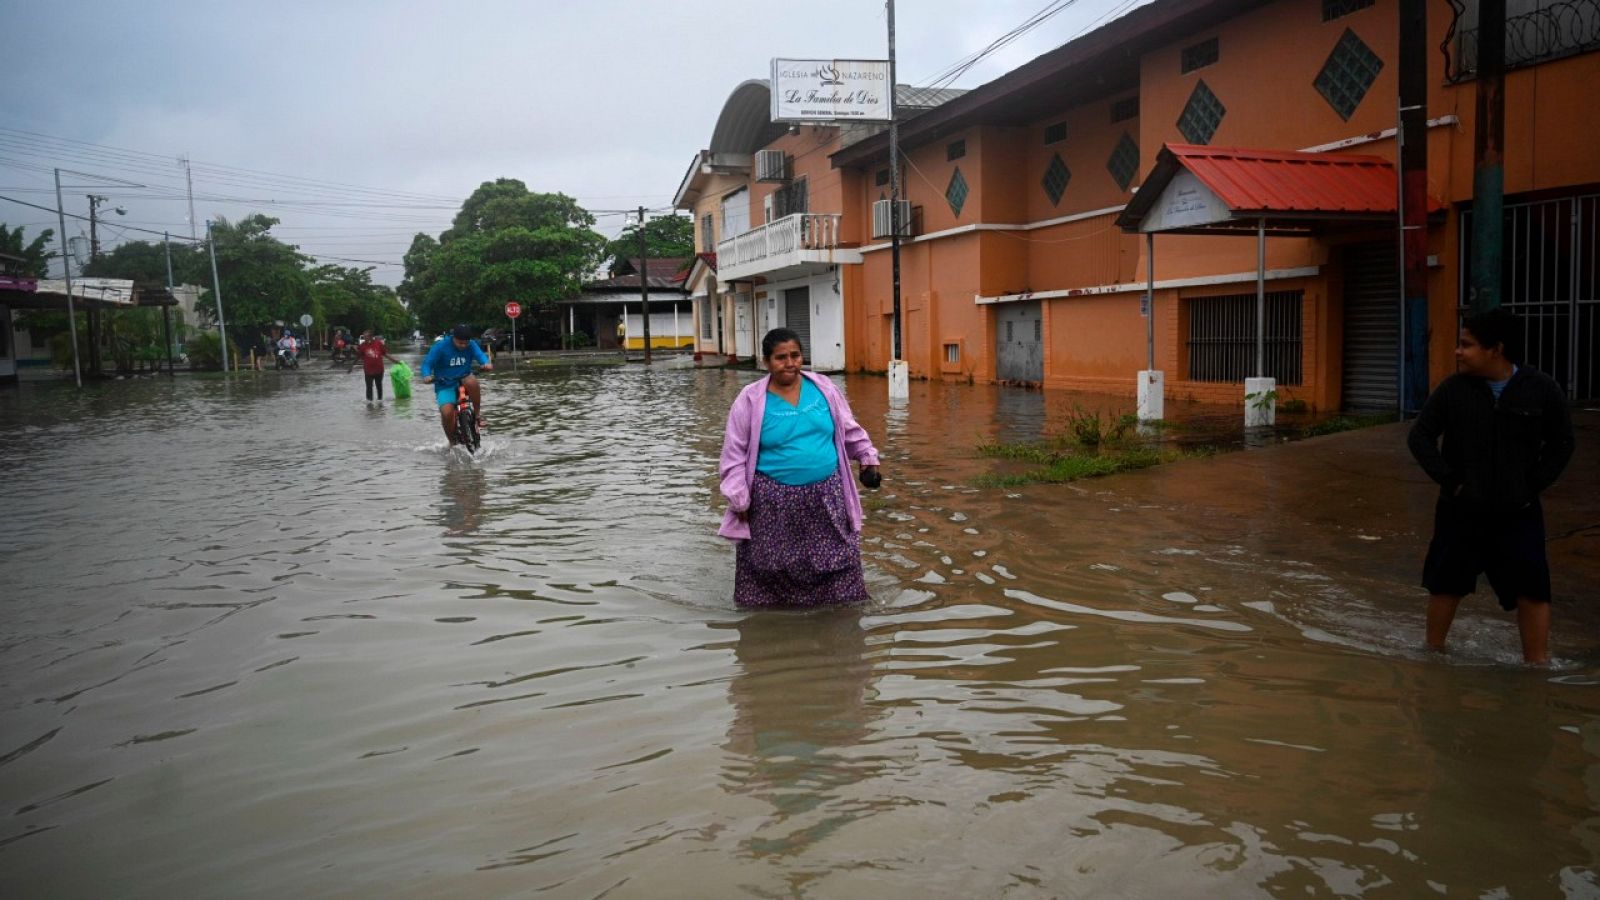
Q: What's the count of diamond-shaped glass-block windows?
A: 5